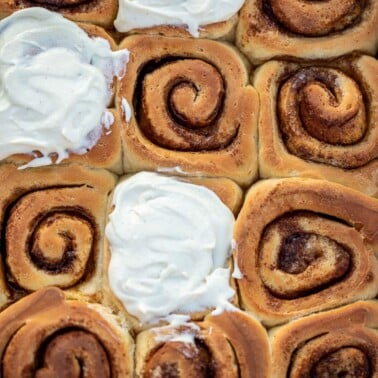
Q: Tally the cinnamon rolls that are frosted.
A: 3